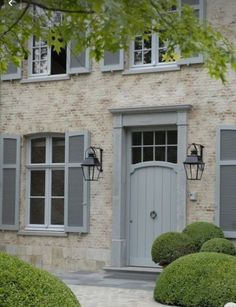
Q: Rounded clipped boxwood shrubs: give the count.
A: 5